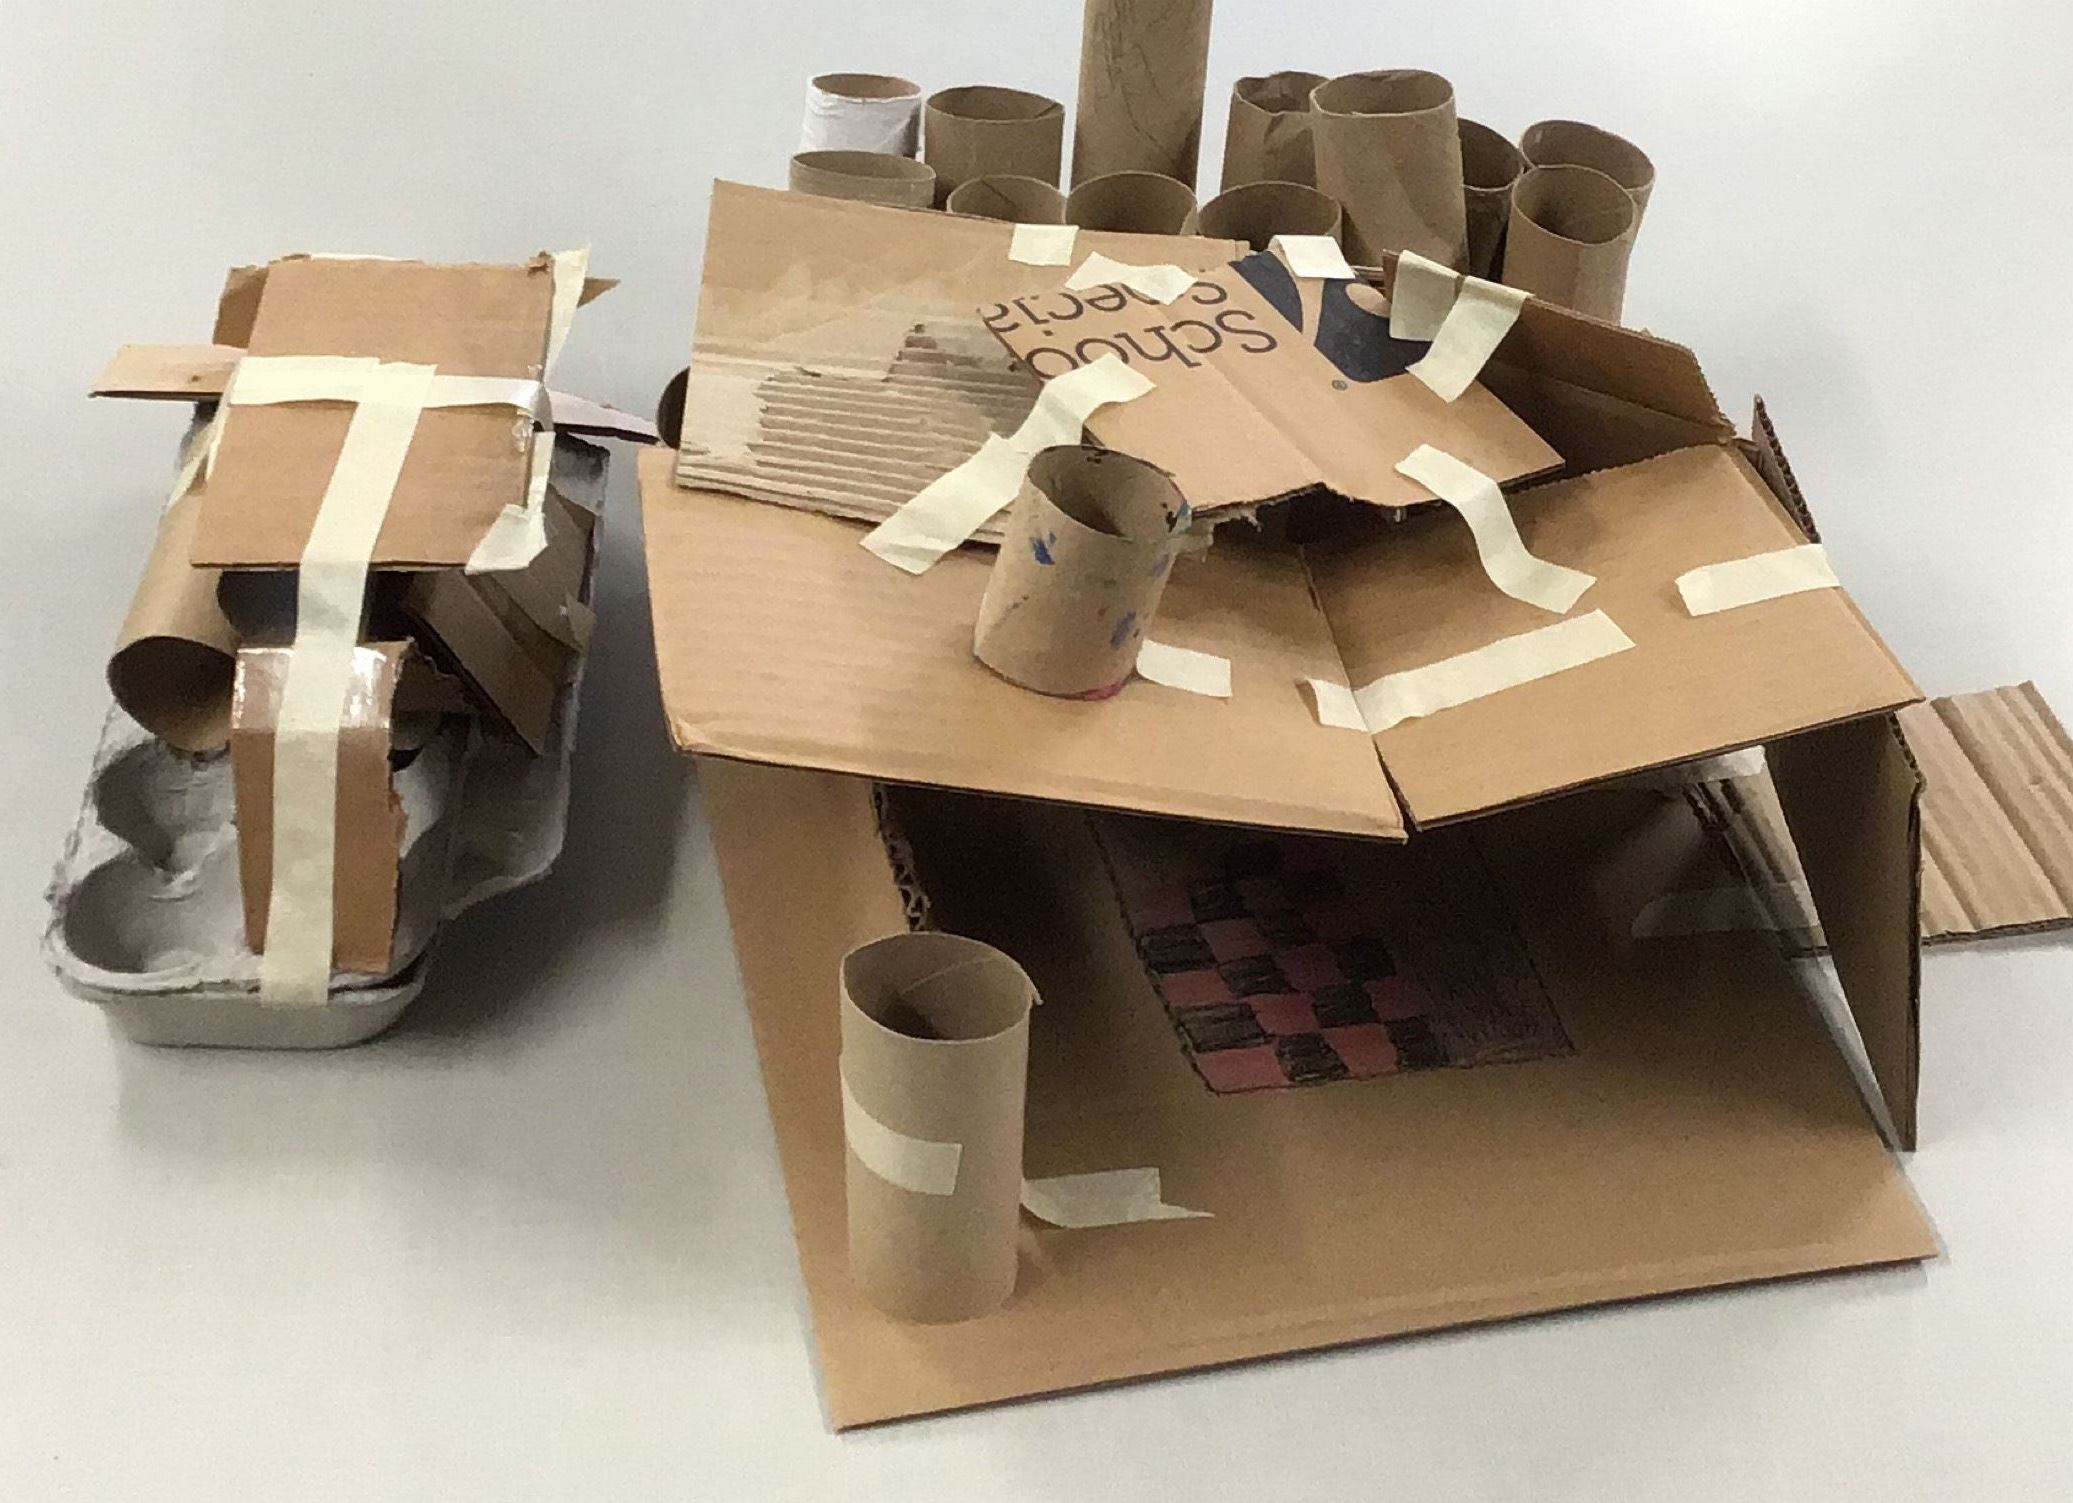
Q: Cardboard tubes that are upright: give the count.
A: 14